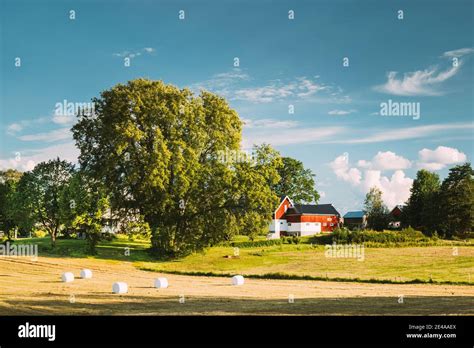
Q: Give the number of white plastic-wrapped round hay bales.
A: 5